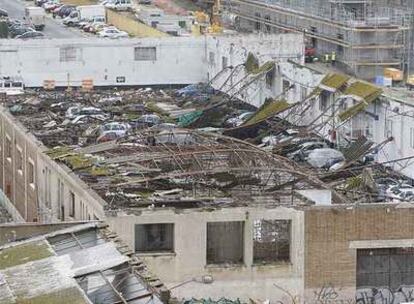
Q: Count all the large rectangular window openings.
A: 3